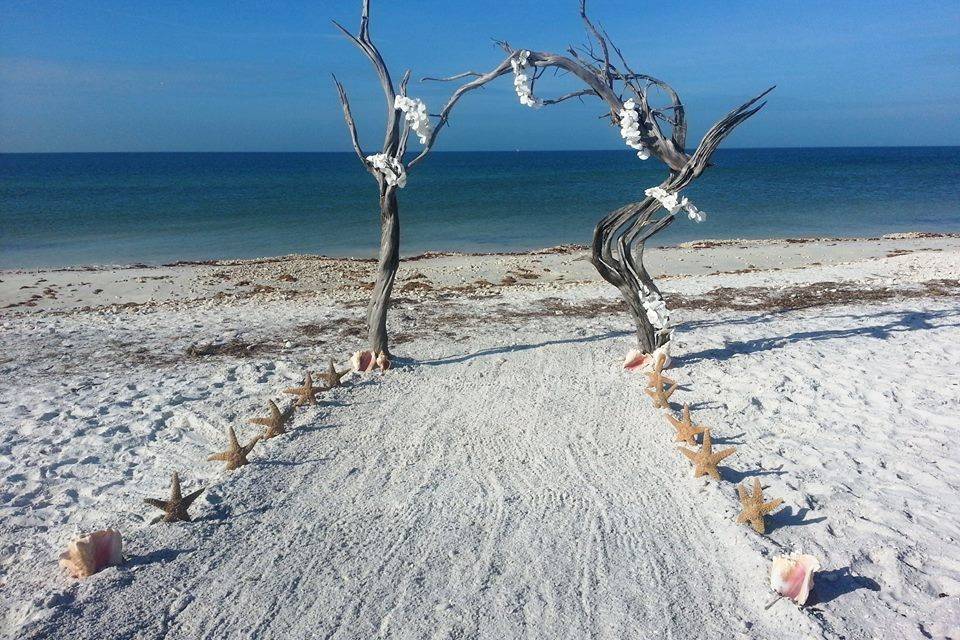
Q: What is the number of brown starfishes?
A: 10